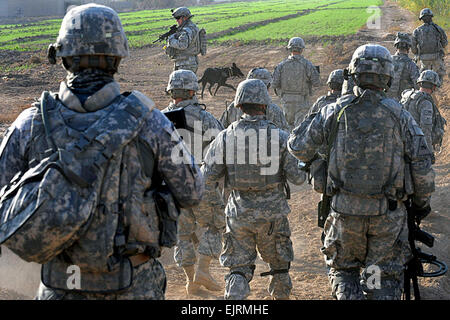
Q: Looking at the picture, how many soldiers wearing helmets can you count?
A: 11